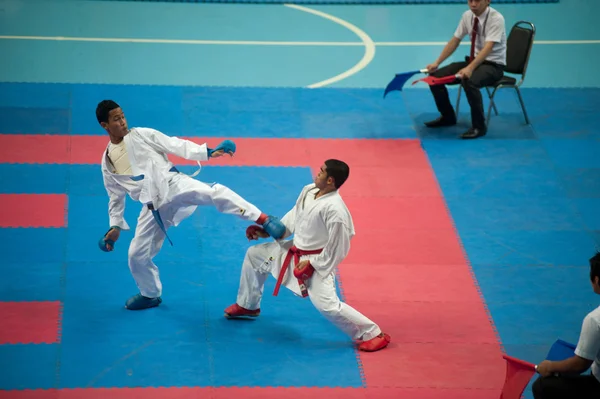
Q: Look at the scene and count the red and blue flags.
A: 4